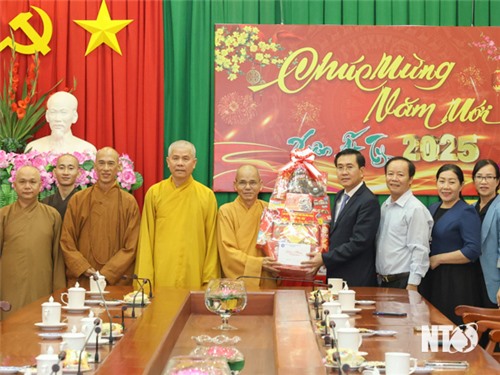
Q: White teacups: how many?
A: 12